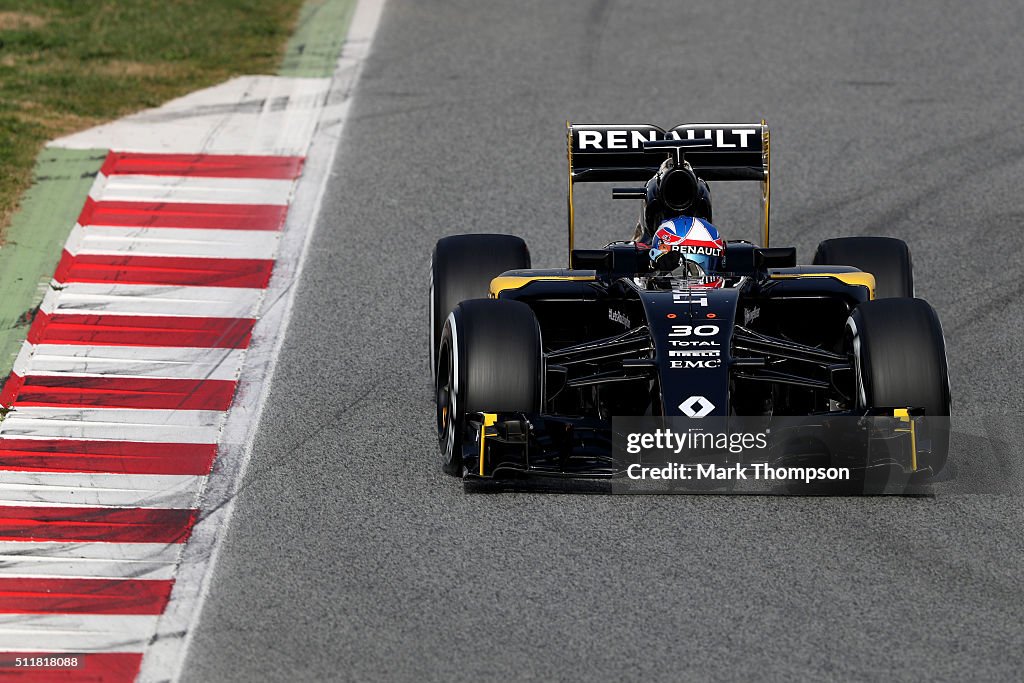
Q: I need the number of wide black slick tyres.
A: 4